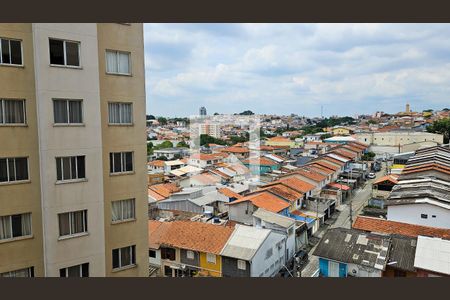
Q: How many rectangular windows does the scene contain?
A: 15